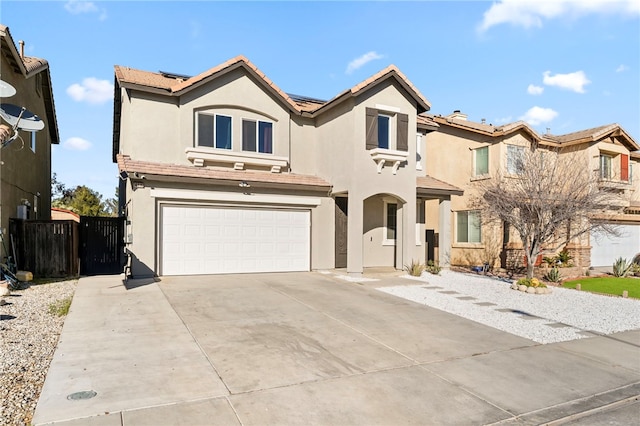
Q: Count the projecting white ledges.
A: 2